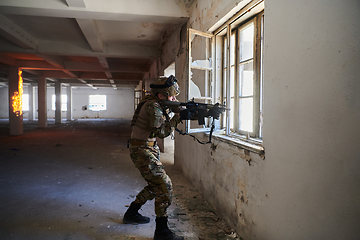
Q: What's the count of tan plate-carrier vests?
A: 1